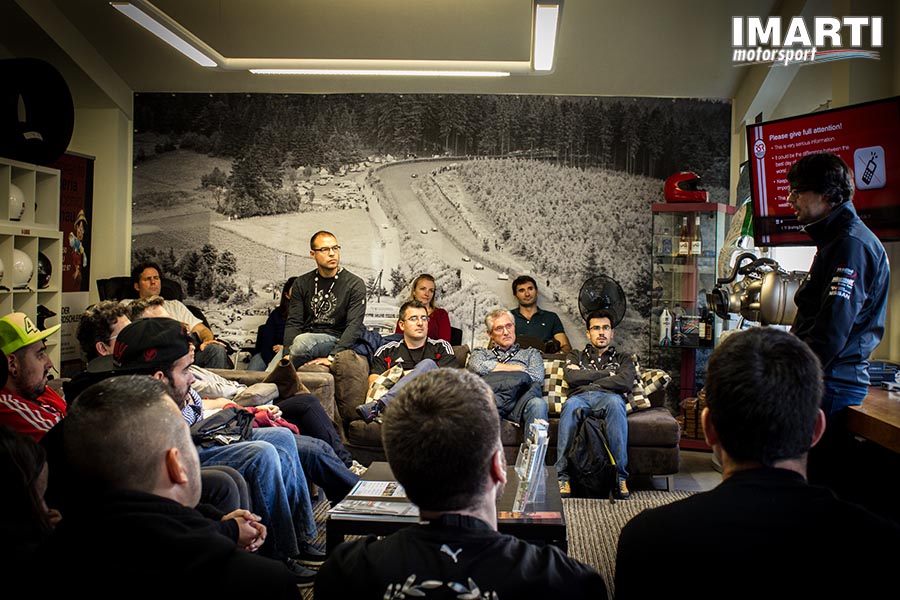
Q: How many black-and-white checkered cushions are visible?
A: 4